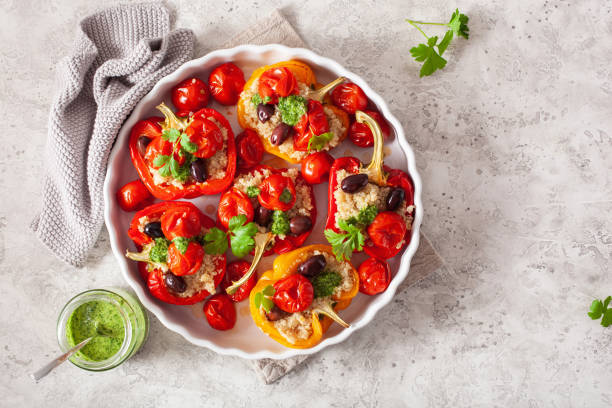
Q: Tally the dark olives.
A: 12